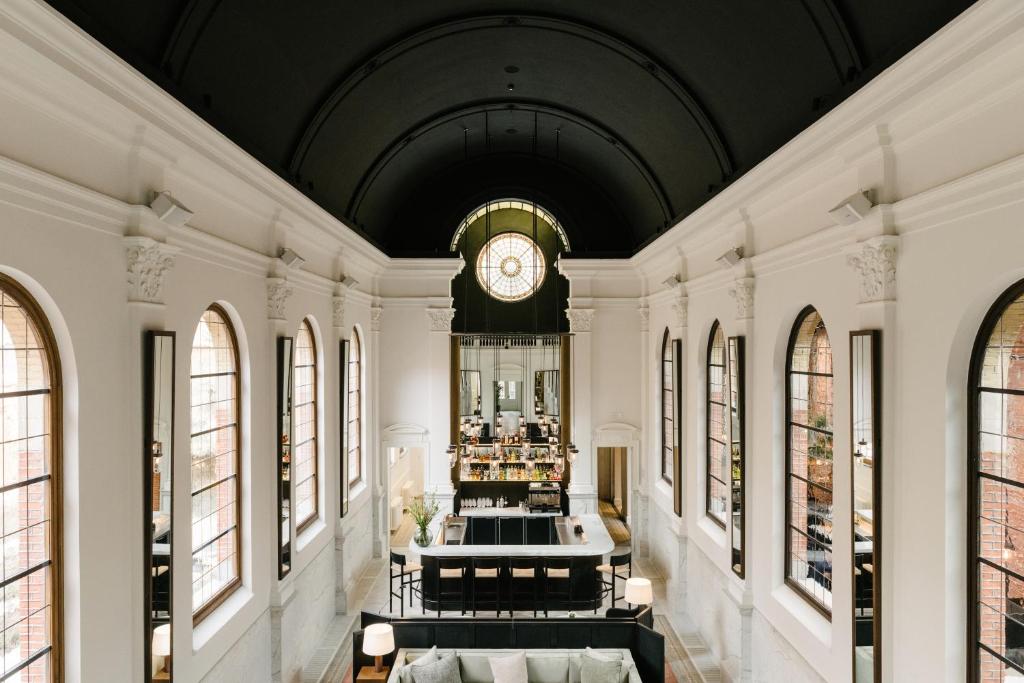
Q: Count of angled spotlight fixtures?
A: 6